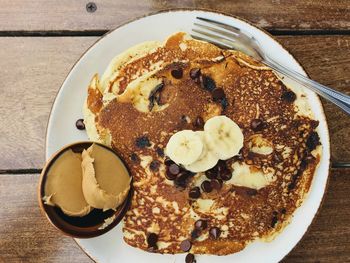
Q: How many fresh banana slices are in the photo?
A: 3